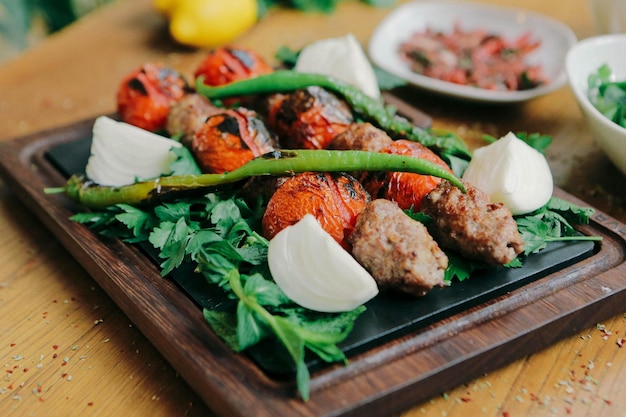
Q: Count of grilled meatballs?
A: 4